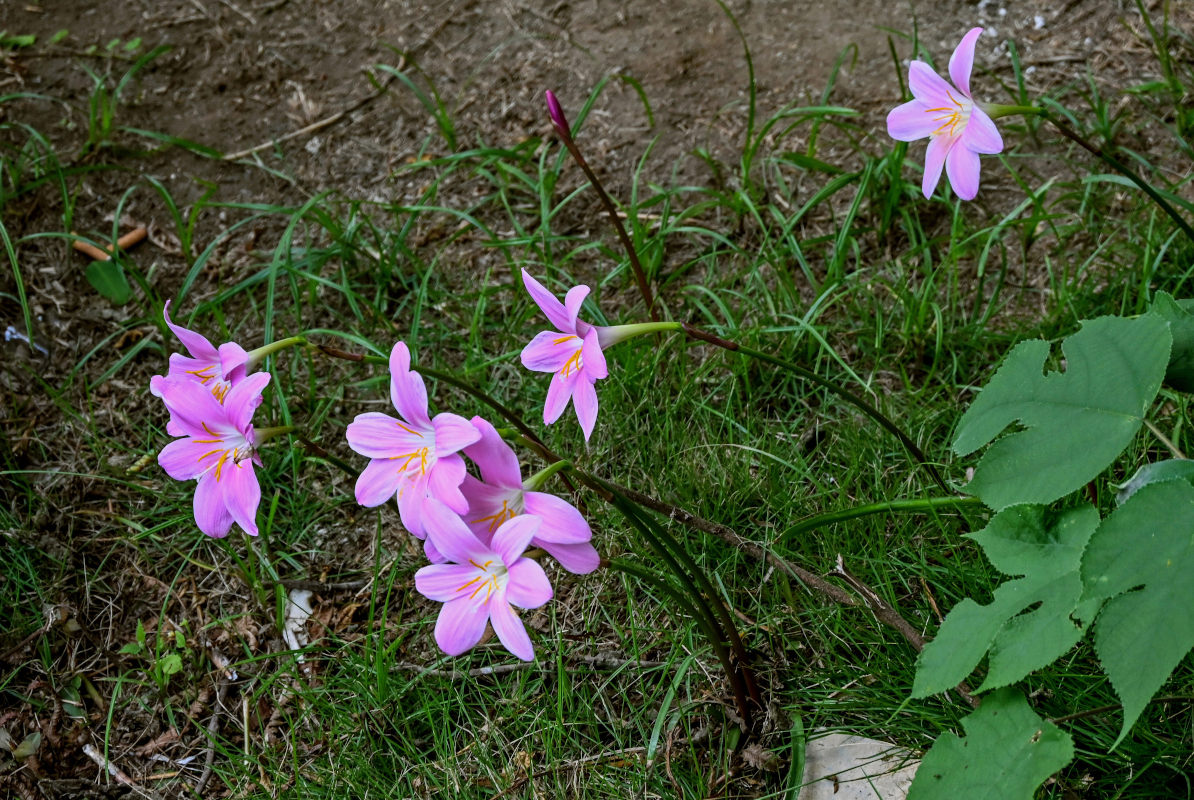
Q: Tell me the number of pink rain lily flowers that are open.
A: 7